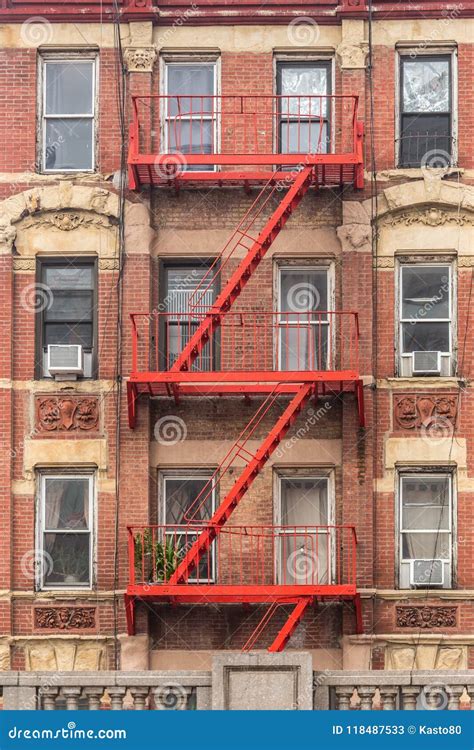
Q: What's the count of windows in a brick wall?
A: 12